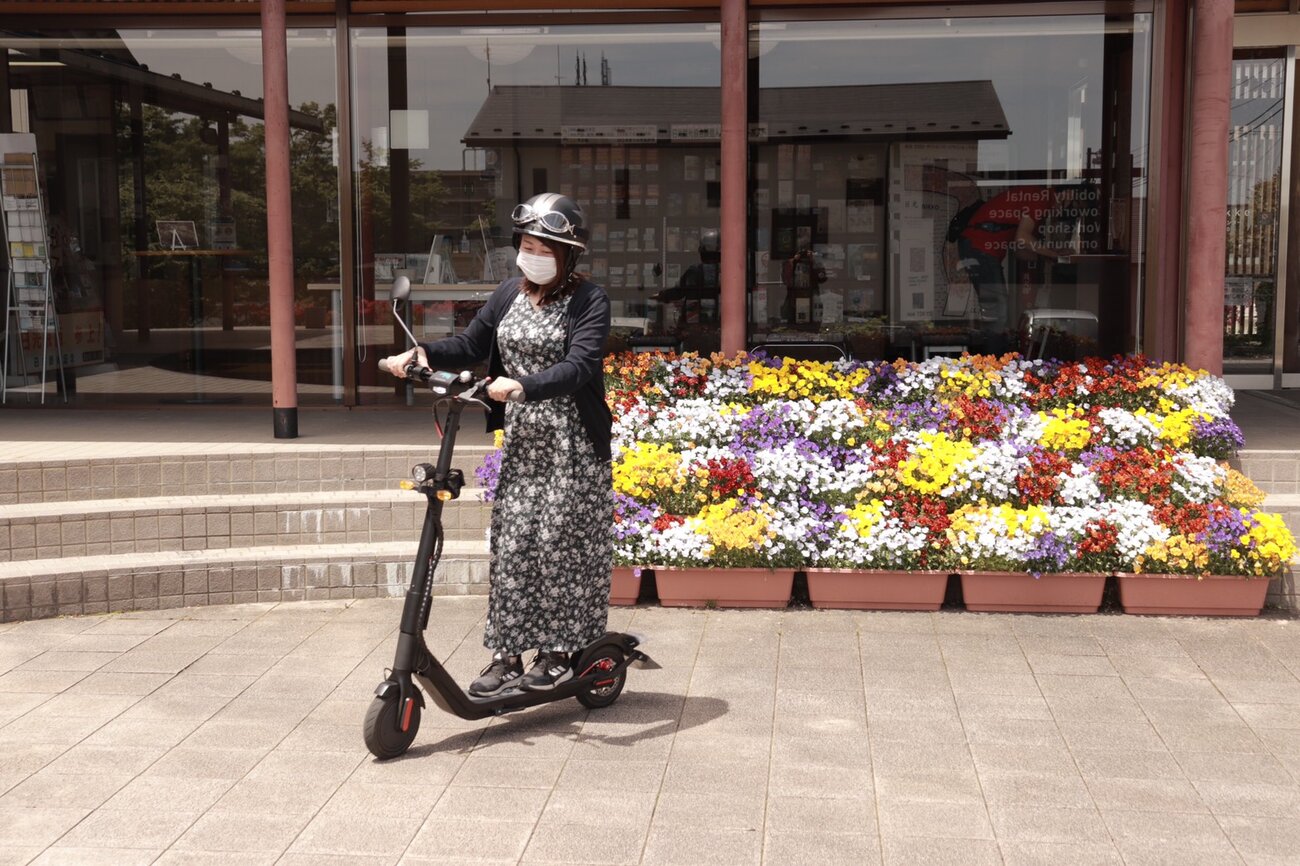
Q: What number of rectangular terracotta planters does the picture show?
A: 5